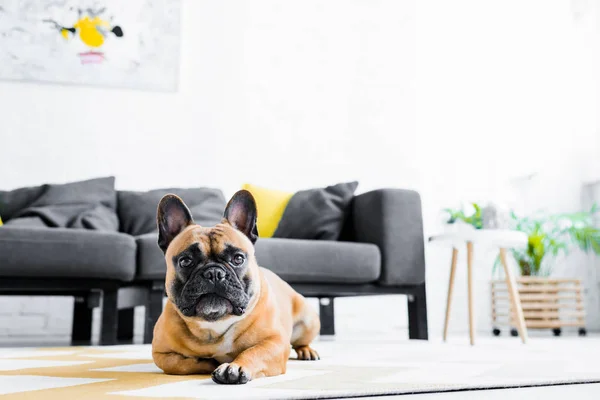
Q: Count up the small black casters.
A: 4